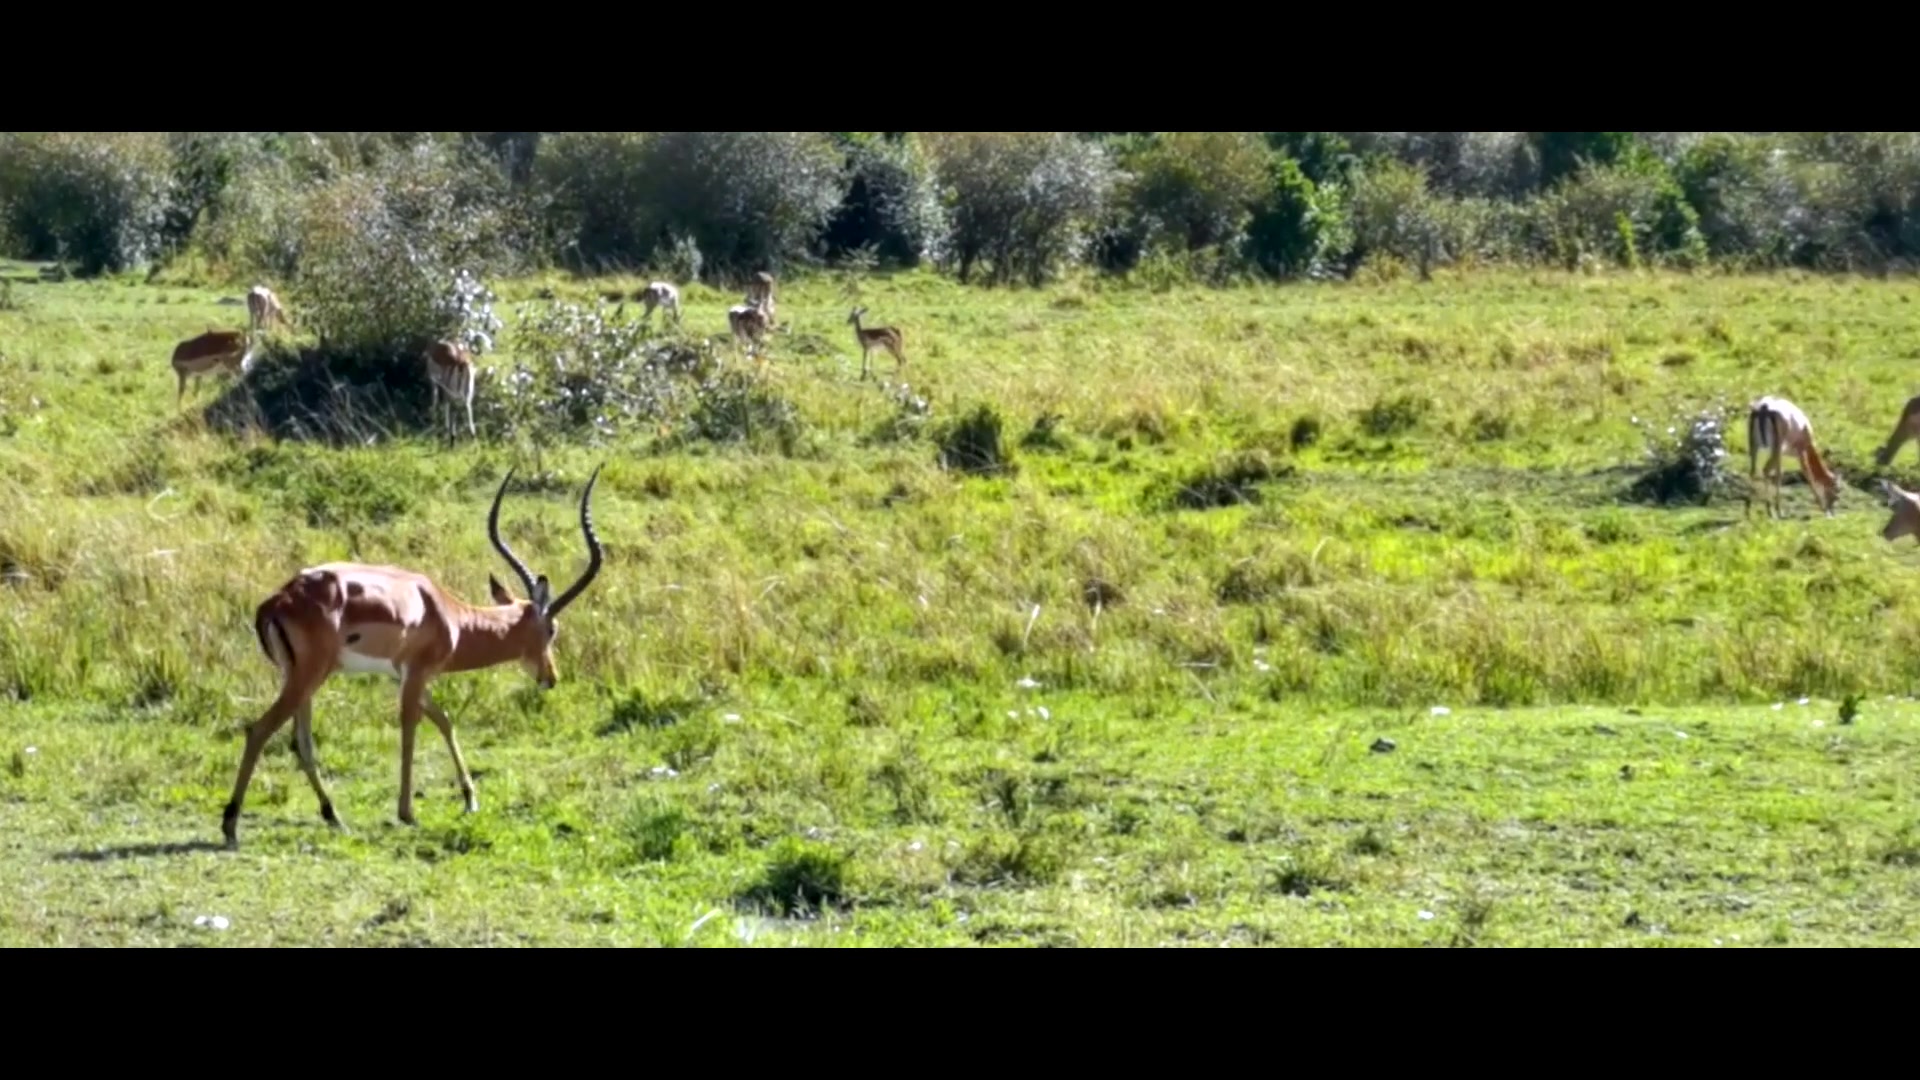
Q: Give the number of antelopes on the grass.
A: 11